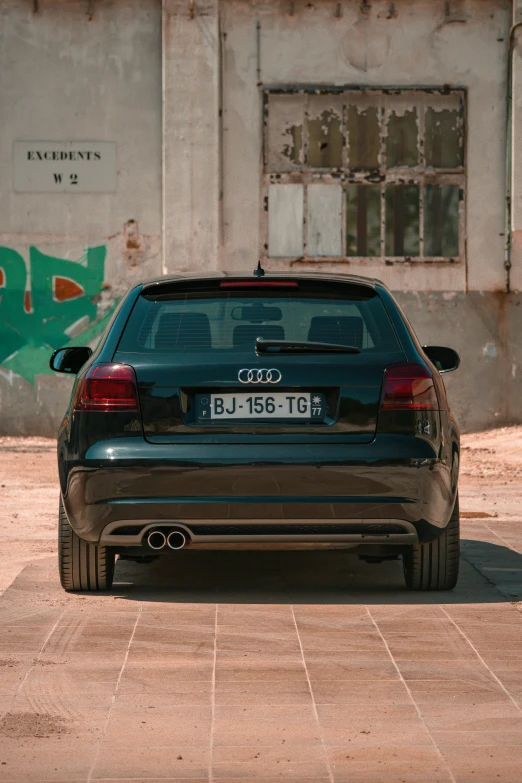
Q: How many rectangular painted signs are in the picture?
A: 1